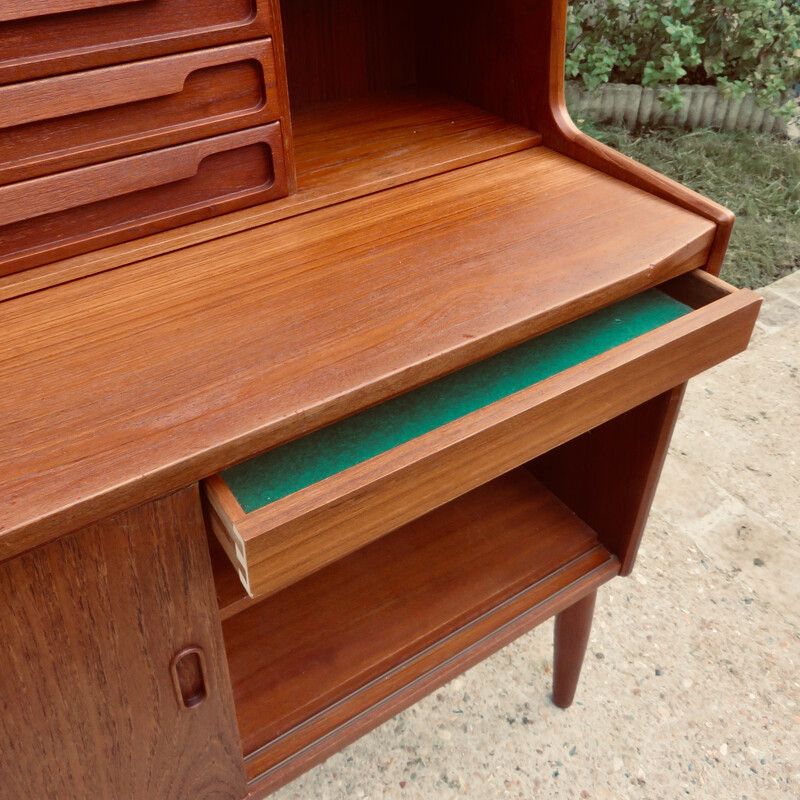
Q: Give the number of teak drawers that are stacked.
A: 3